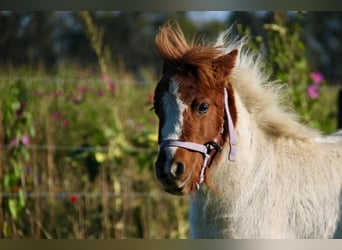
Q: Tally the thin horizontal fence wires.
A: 3